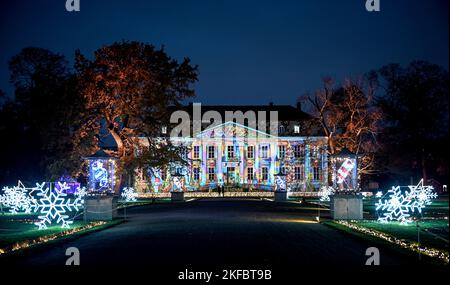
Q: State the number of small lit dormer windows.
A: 2